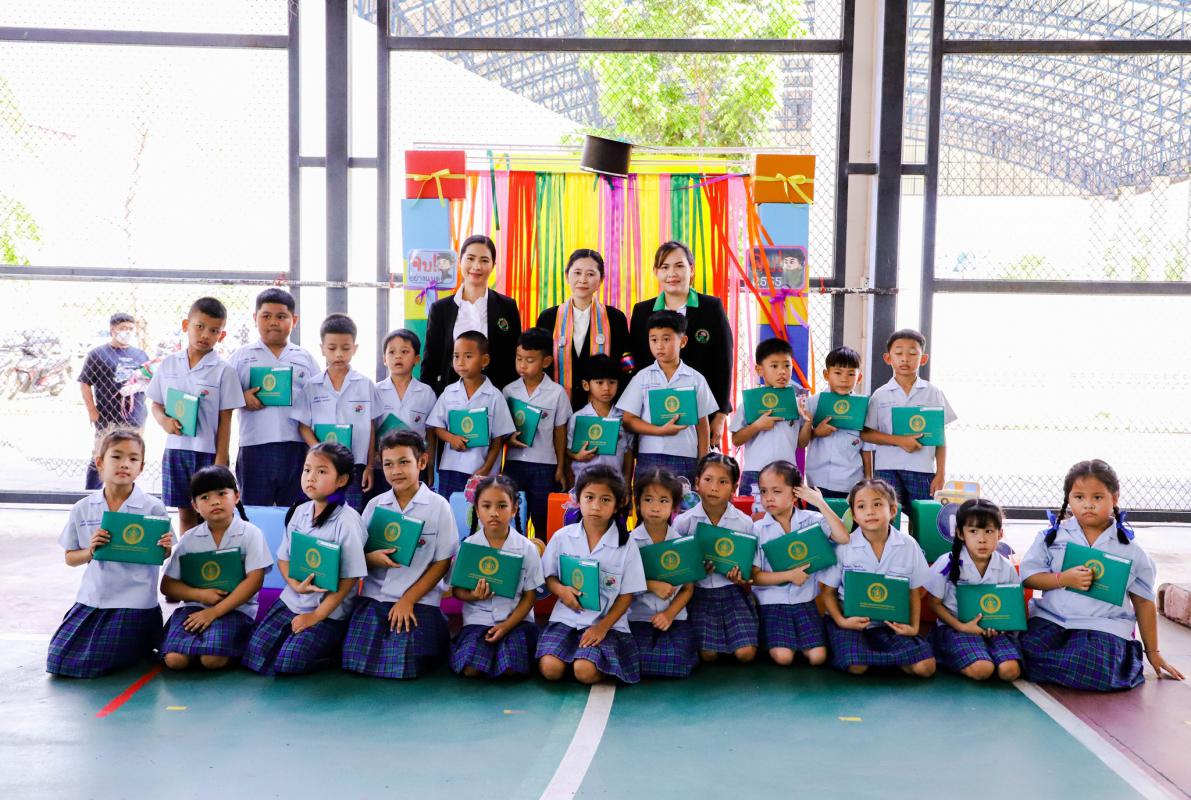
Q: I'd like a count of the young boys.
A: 11